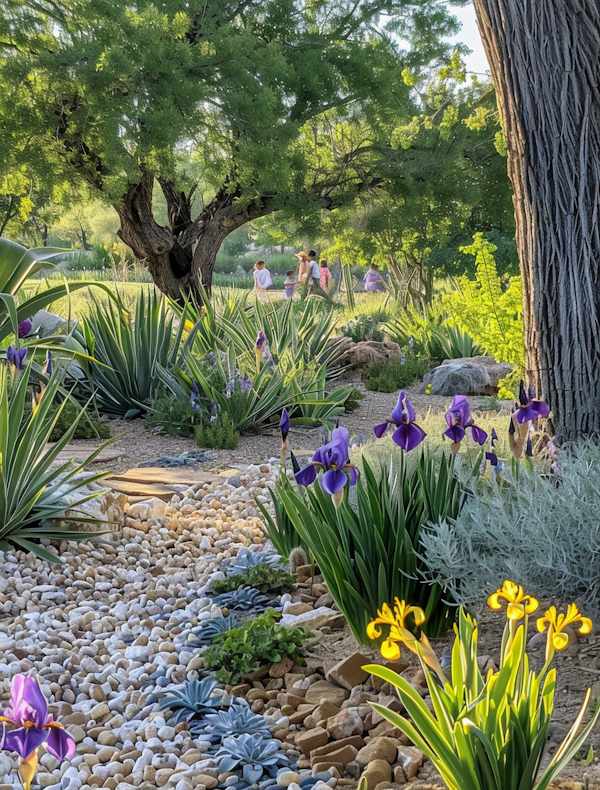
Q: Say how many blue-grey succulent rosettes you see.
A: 6